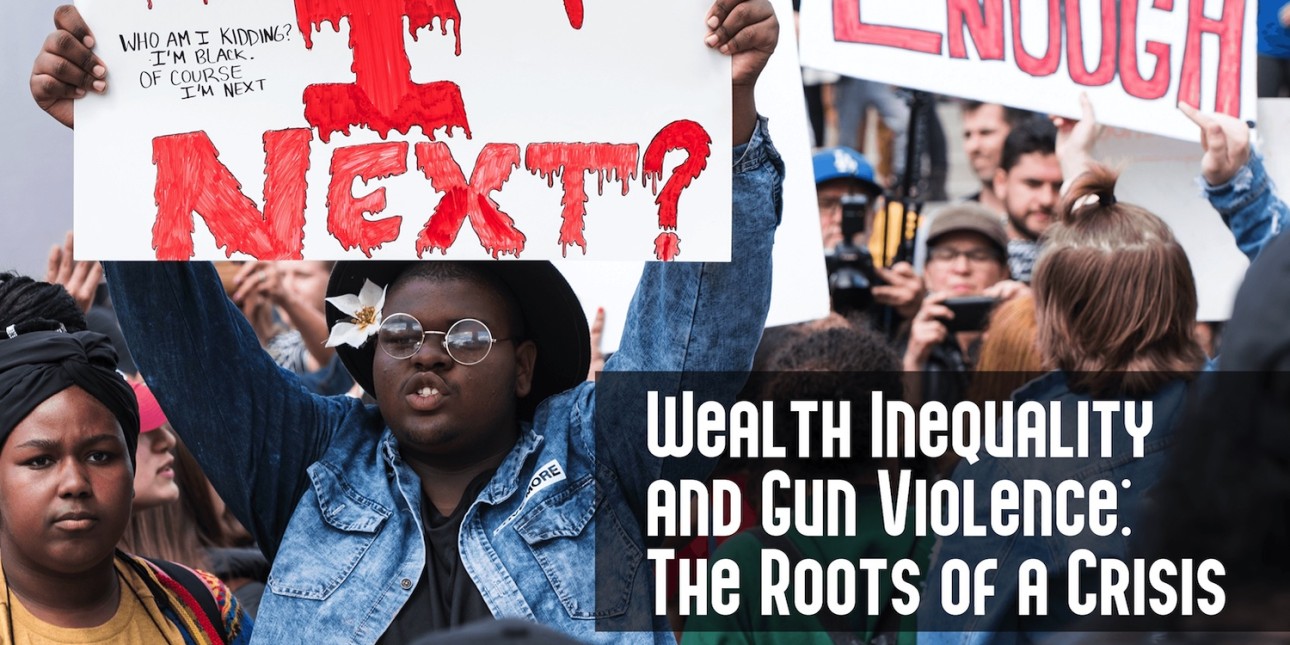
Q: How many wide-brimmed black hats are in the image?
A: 1